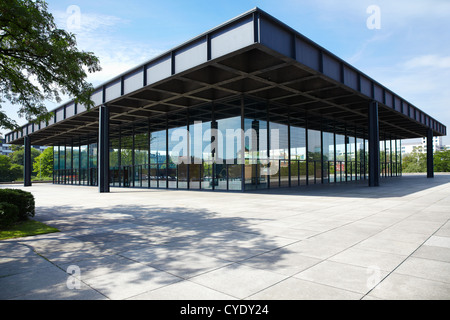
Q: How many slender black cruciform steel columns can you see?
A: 4